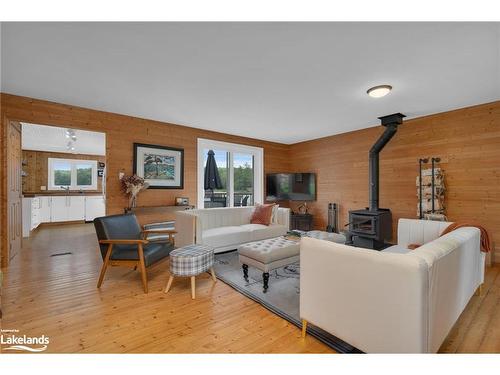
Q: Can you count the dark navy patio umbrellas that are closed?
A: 1